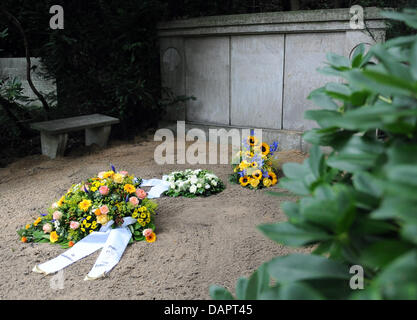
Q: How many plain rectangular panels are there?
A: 3